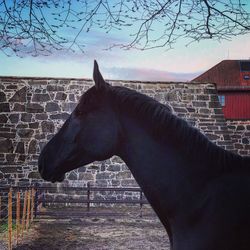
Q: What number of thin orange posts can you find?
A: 5